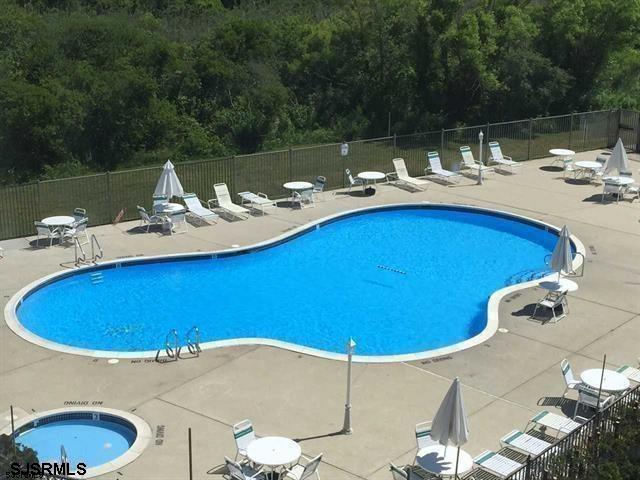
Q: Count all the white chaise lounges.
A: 11